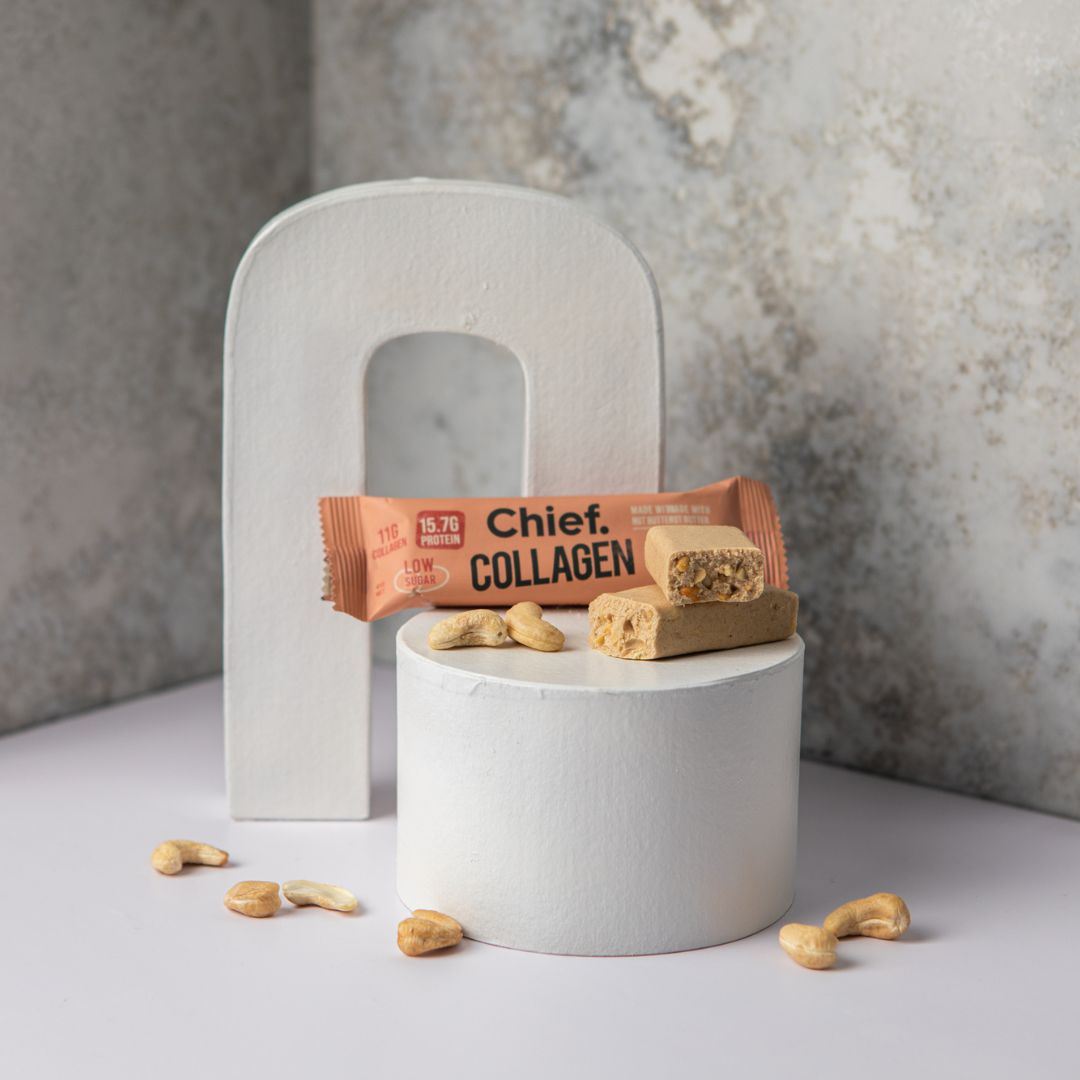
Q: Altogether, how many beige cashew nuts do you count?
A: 8